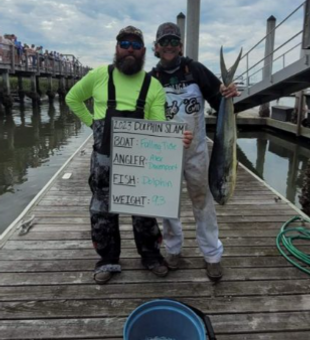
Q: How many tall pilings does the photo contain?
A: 3